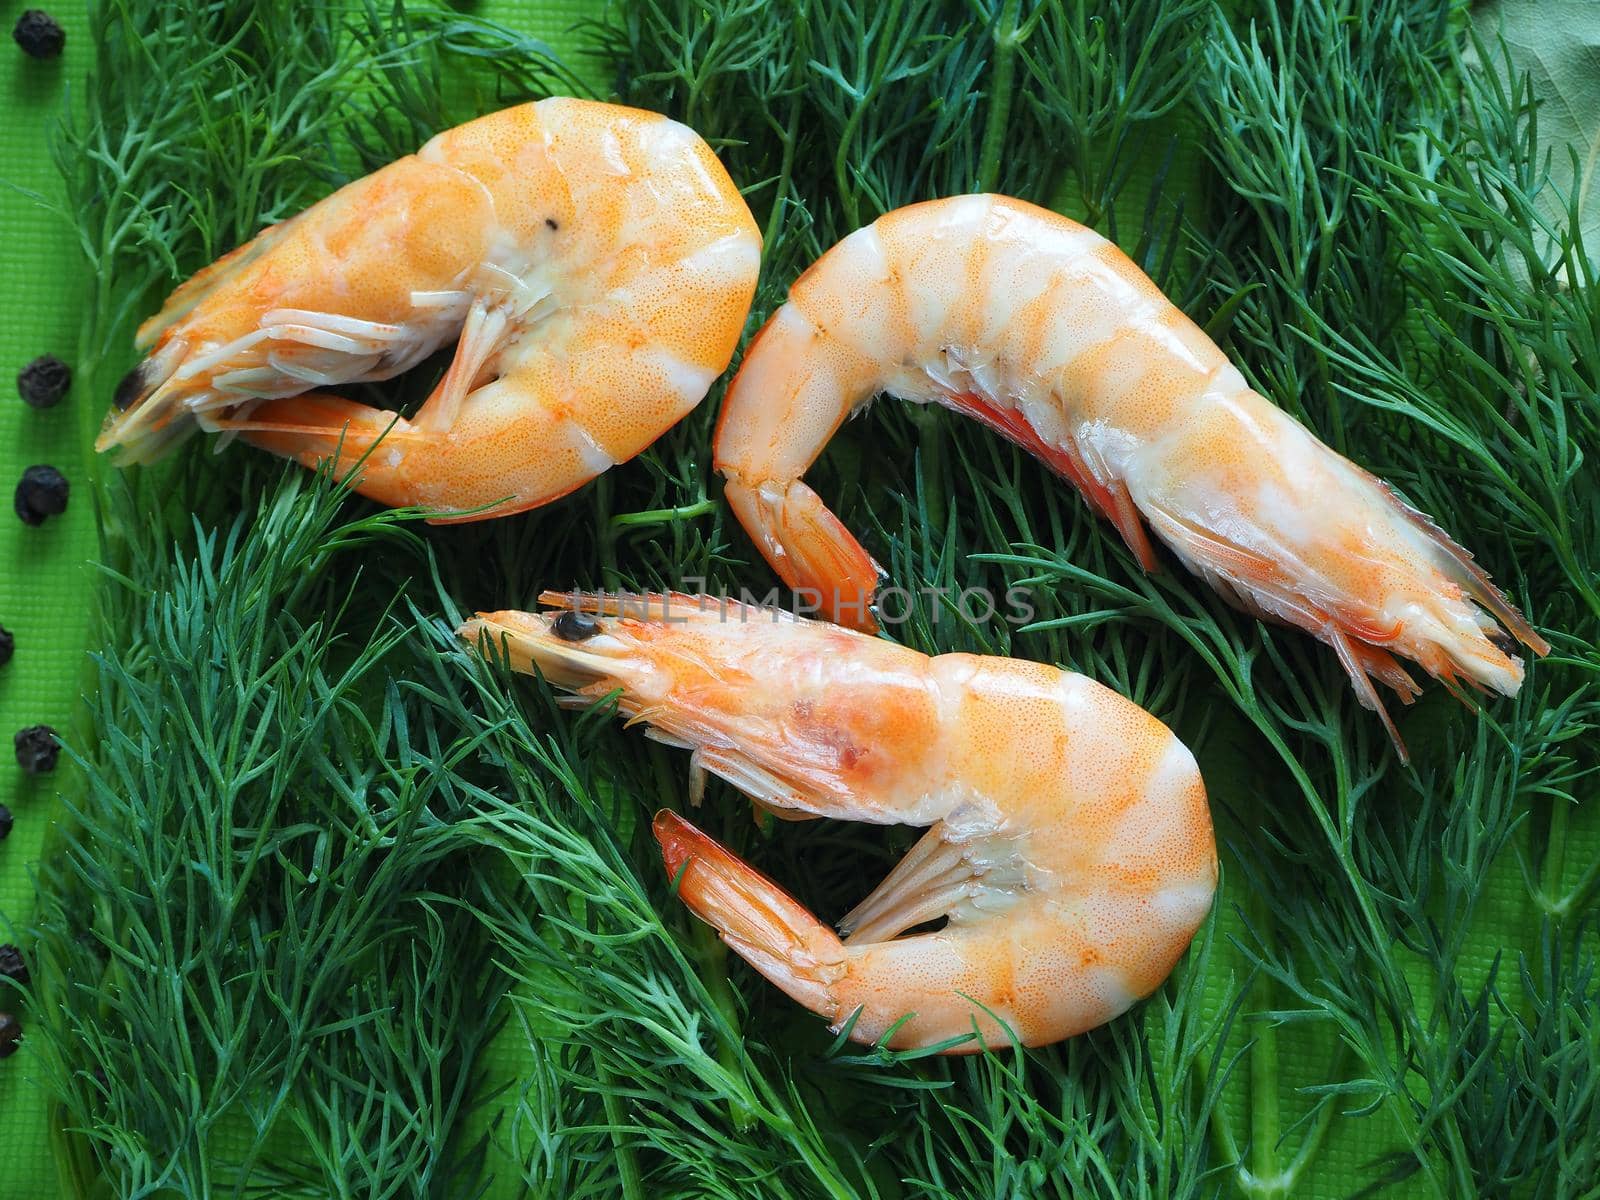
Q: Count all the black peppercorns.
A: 8